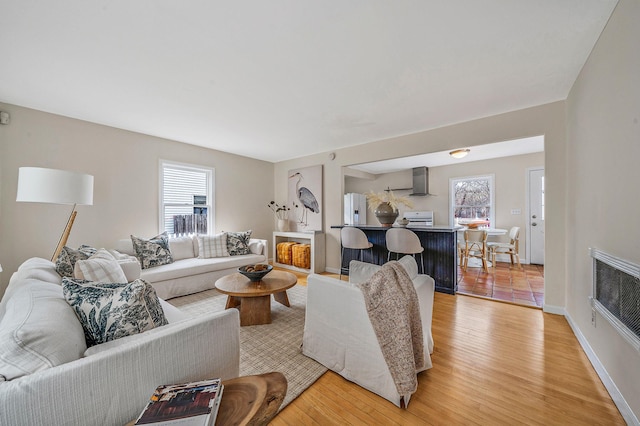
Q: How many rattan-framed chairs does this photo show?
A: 2